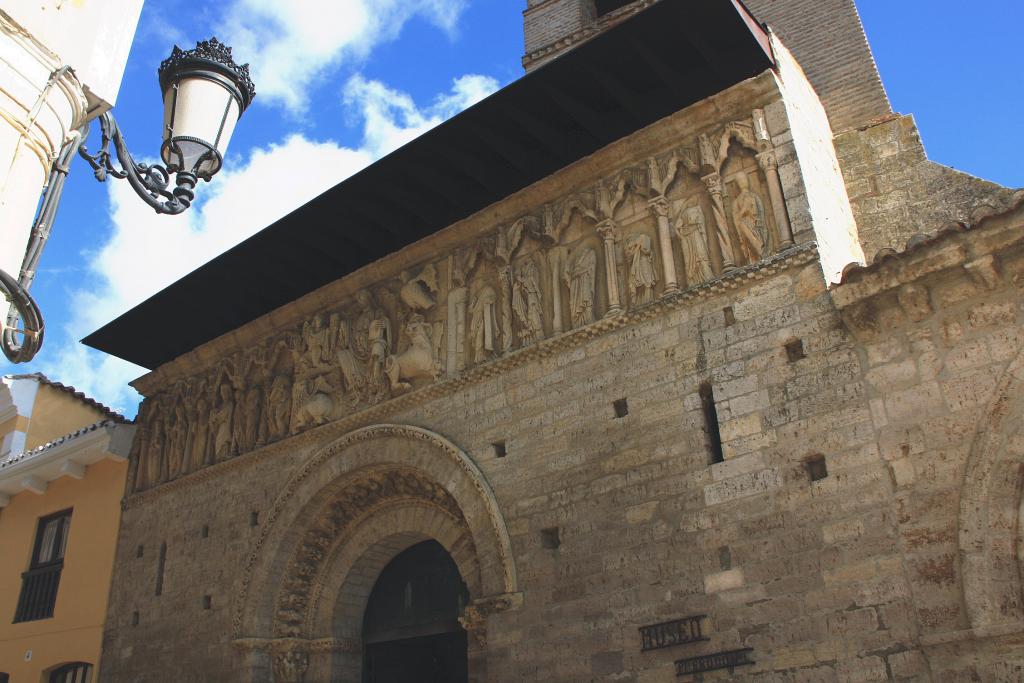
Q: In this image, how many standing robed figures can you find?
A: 12